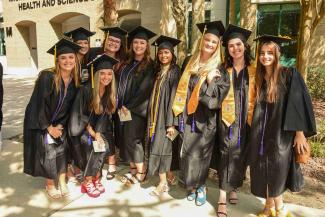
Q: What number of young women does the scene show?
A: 9